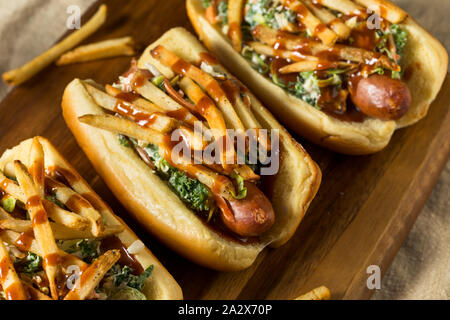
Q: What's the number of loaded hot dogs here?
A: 3